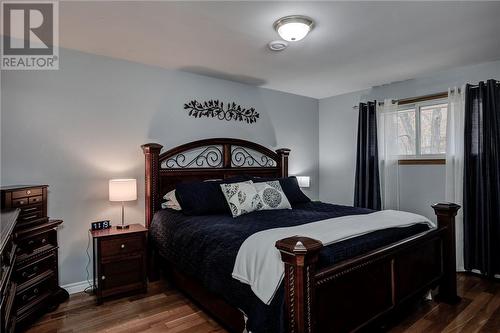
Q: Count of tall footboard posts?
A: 2